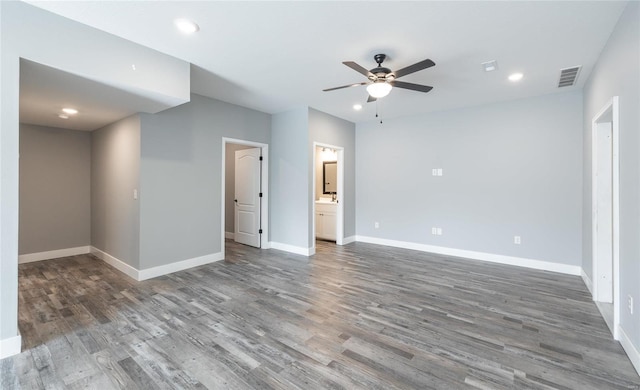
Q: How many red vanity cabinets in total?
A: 0